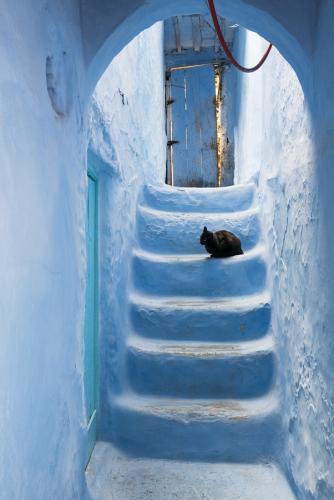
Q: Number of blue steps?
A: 6